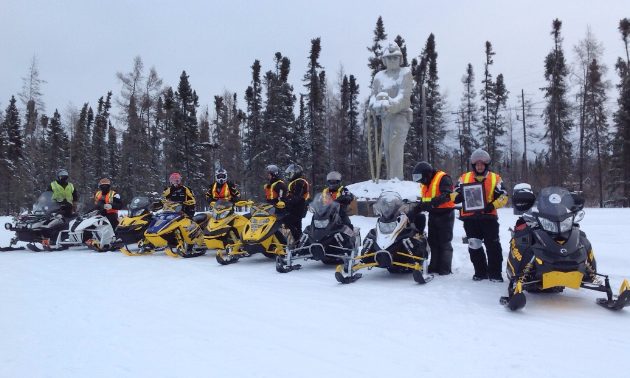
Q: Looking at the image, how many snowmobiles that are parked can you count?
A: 9